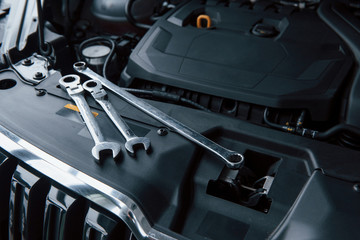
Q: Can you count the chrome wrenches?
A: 3